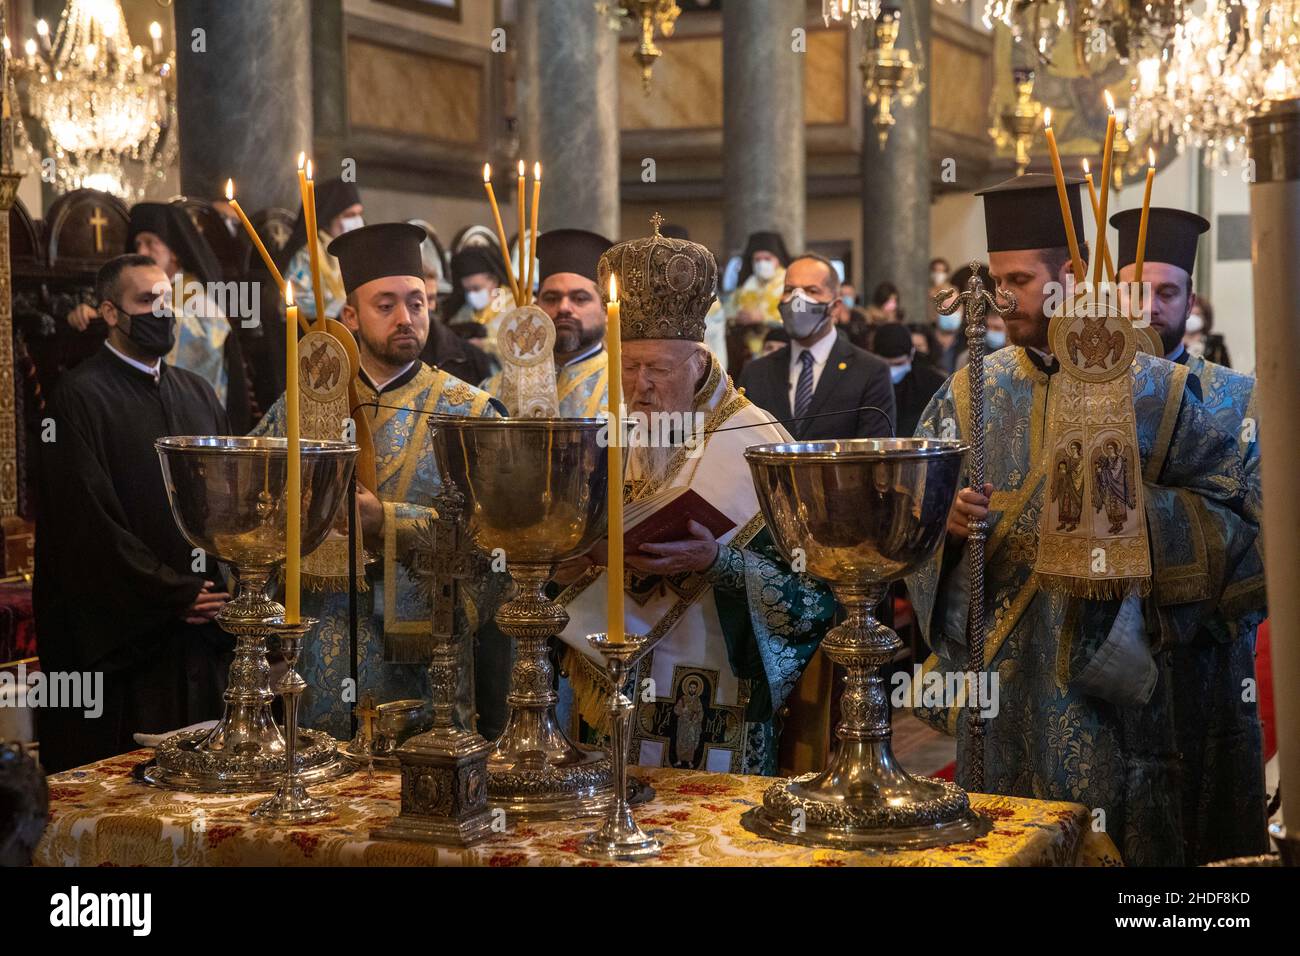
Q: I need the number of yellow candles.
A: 12